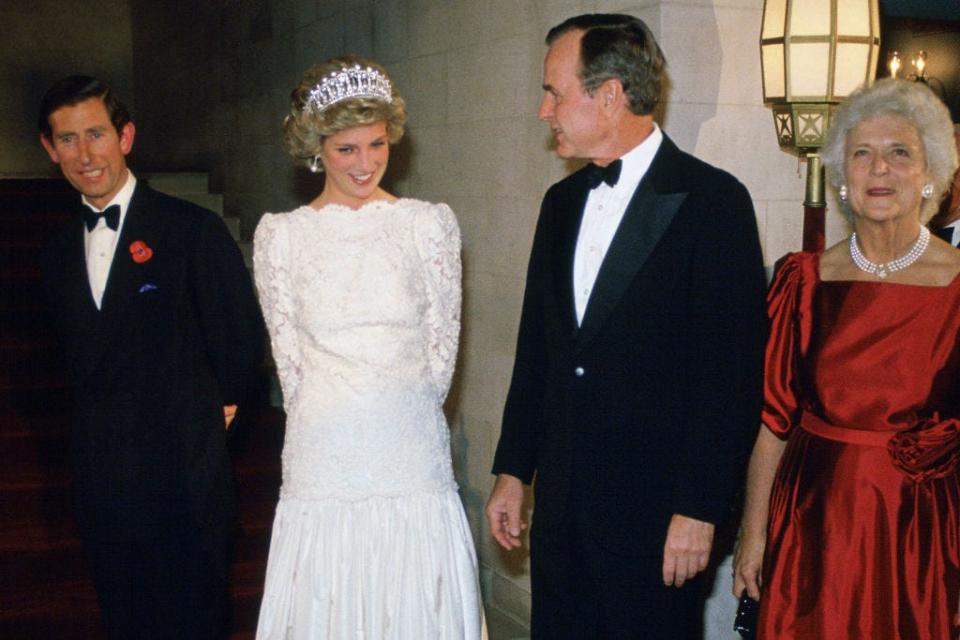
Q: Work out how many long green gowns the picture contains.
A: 0